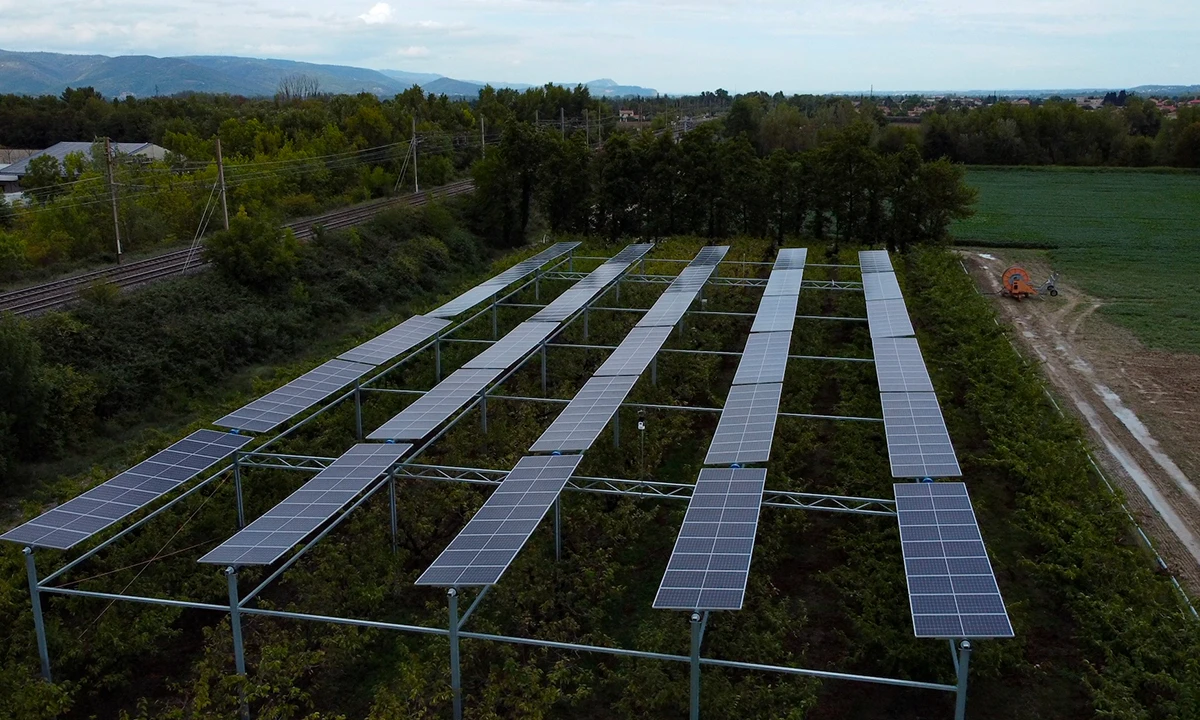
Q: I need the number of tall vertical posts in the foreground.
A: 5